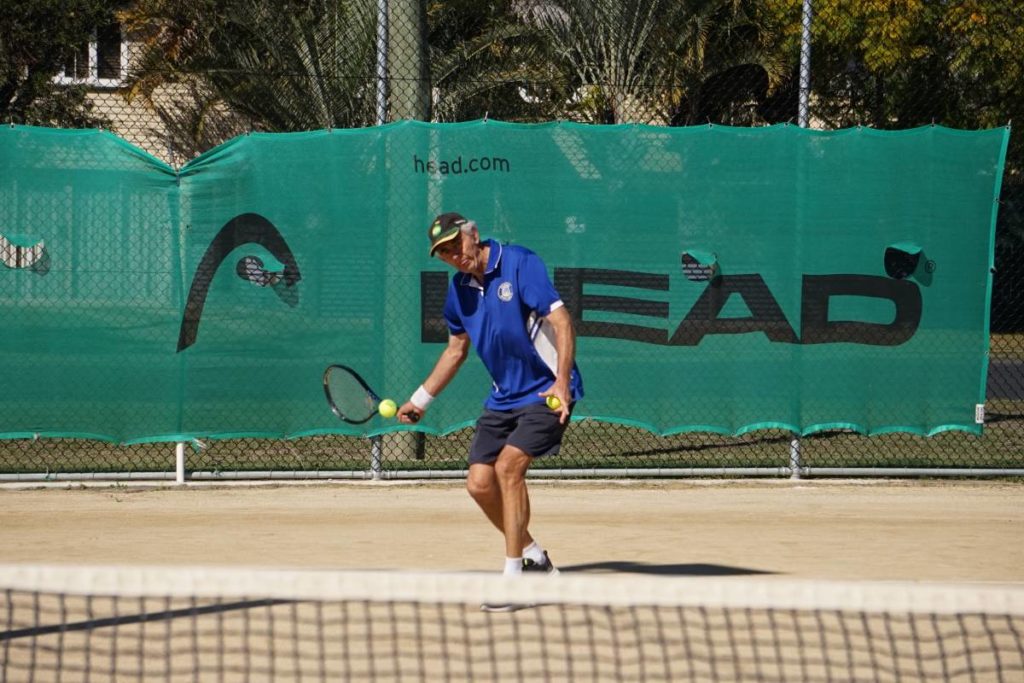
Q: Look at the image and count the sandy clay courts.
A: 1